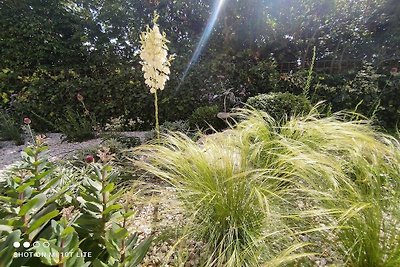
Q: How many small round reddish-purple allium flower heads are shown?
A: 2